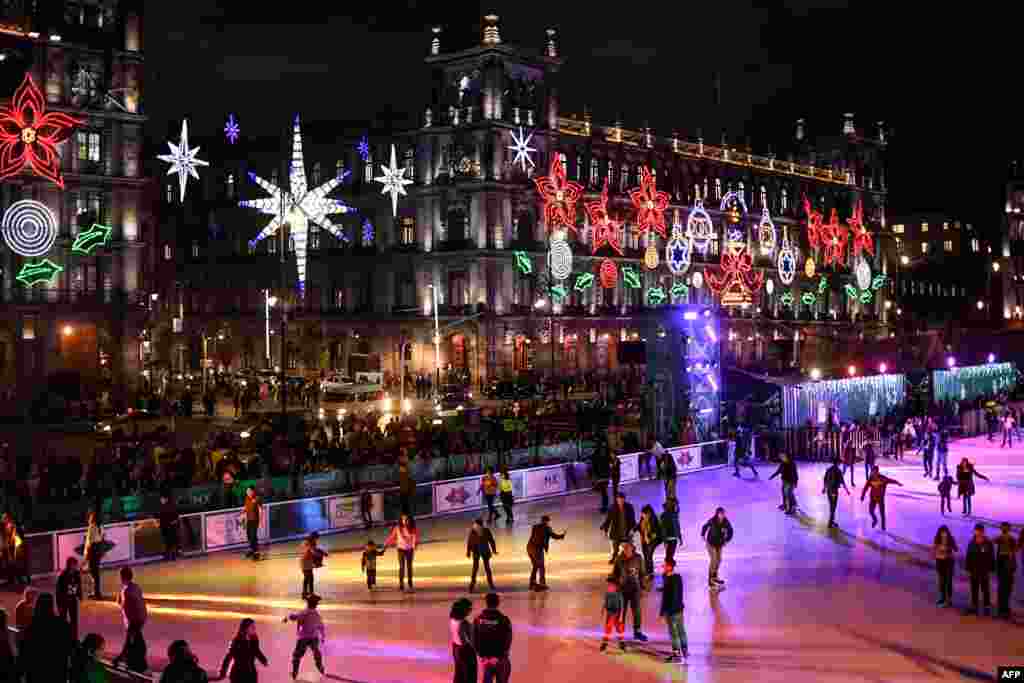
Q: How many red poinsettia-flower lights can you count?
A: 7